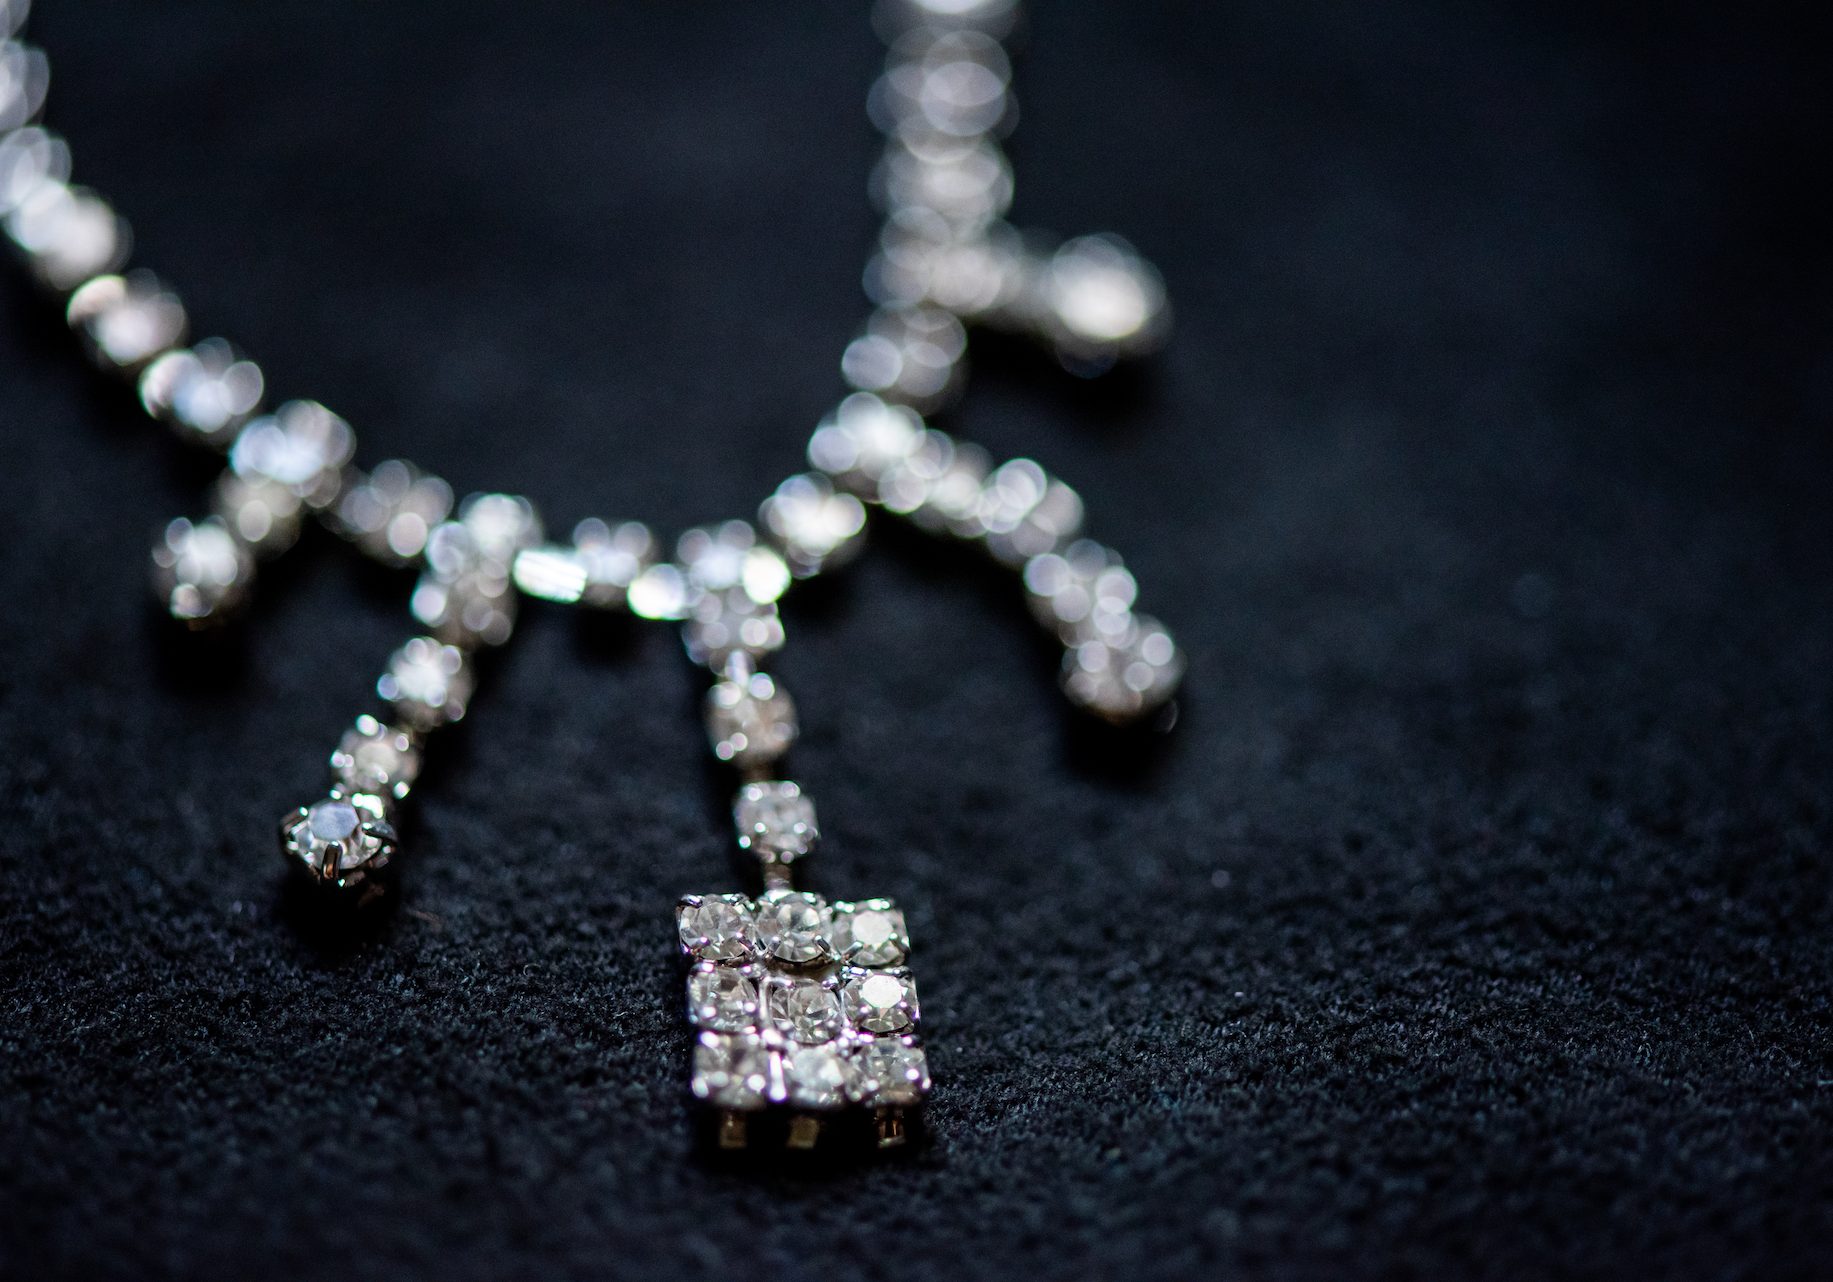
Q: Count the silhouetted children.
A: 0